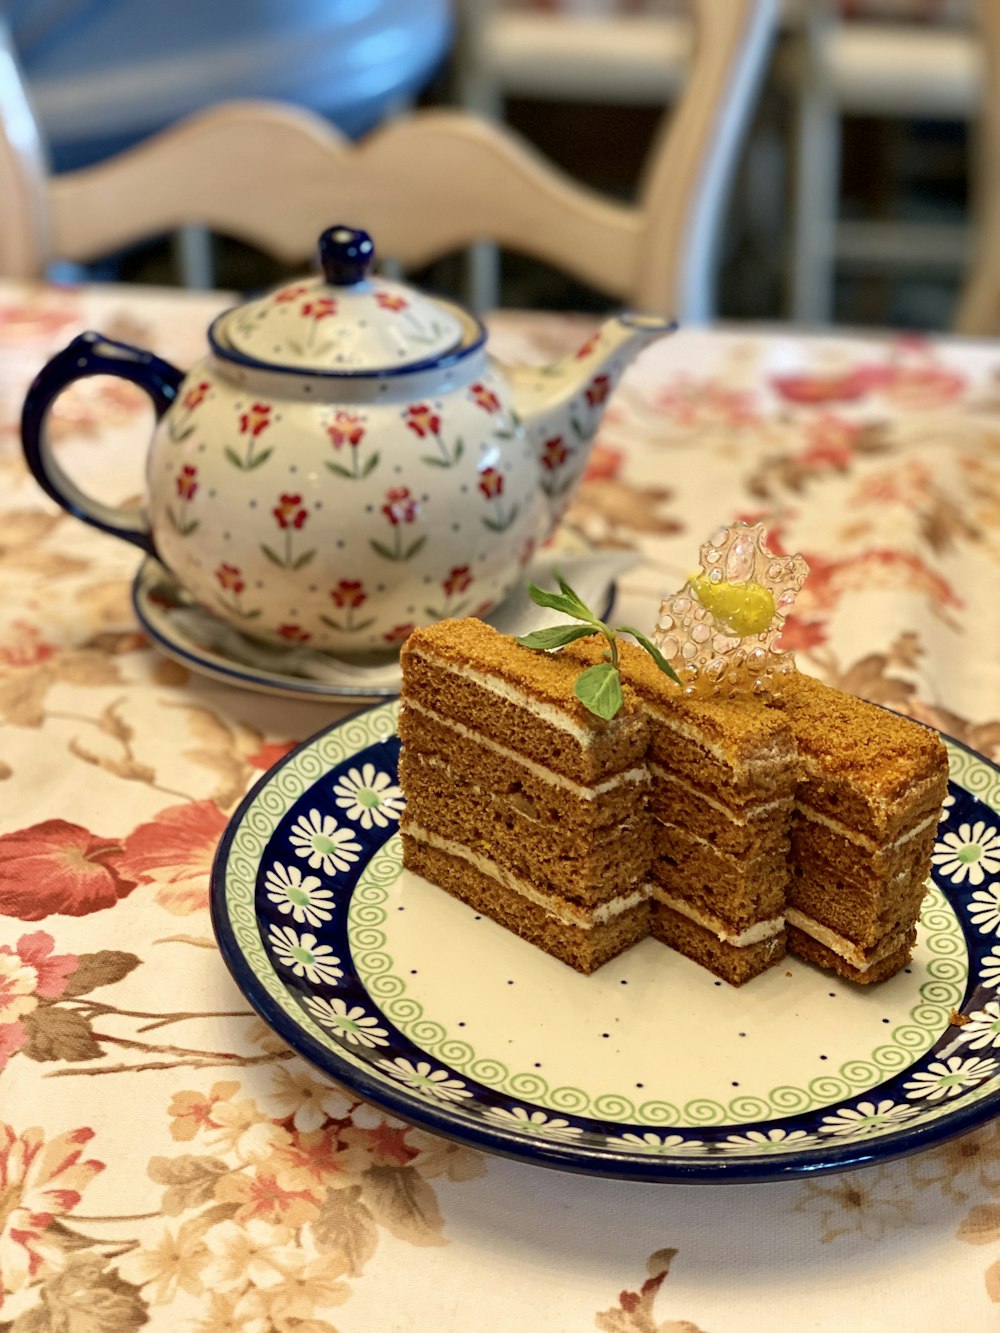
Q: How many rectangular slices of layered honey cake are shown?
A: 3